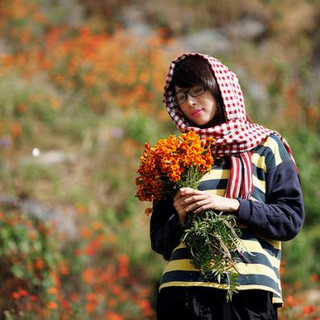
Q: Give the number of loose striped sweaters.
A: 1